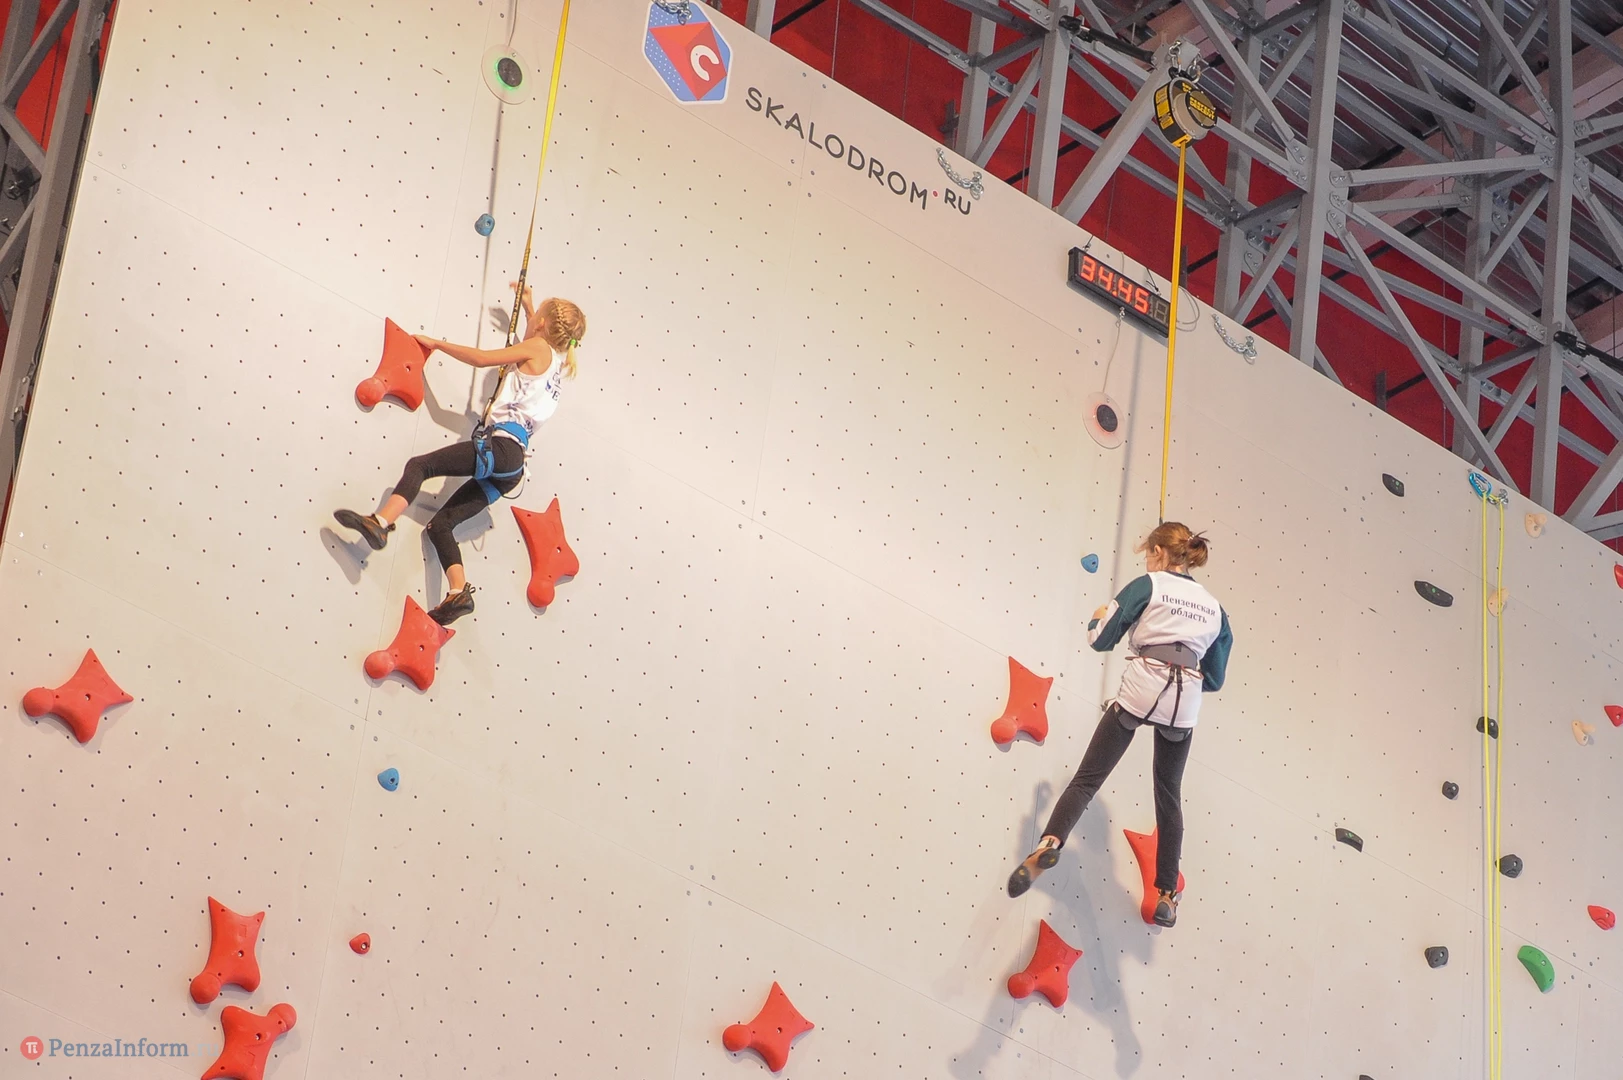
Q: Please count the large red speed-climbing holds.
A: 10